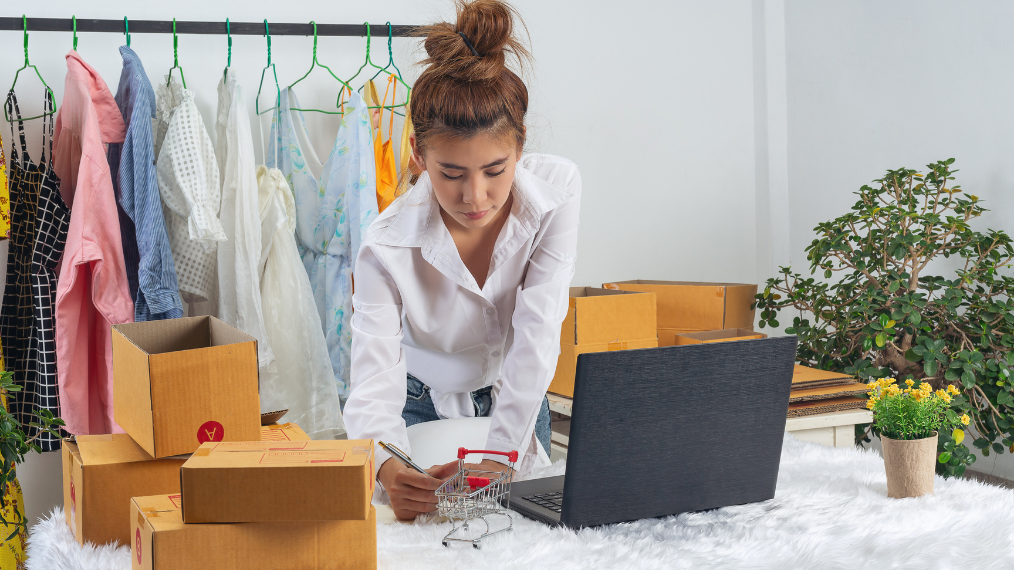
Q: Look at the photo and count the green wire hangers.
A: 9